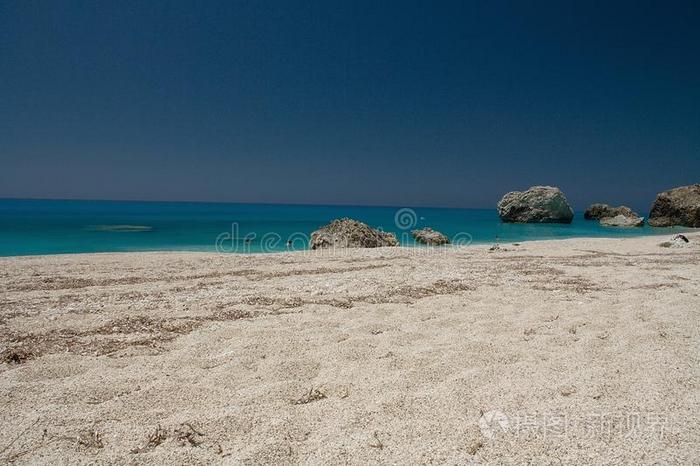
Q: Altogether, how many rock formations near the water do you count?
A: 5